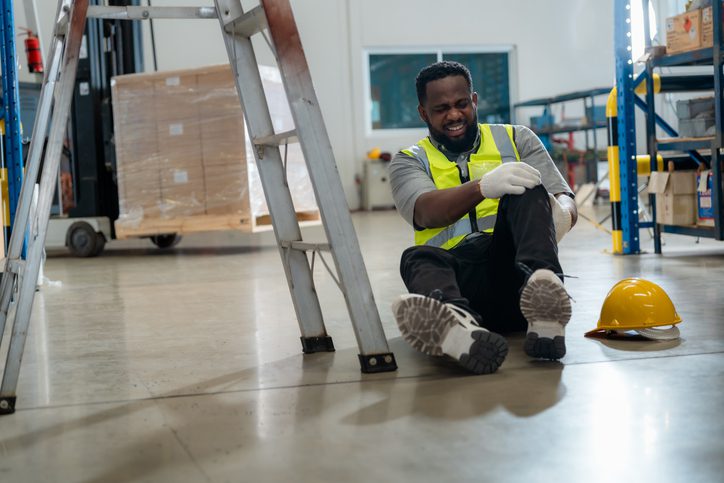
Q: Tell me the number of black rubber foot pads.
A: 3